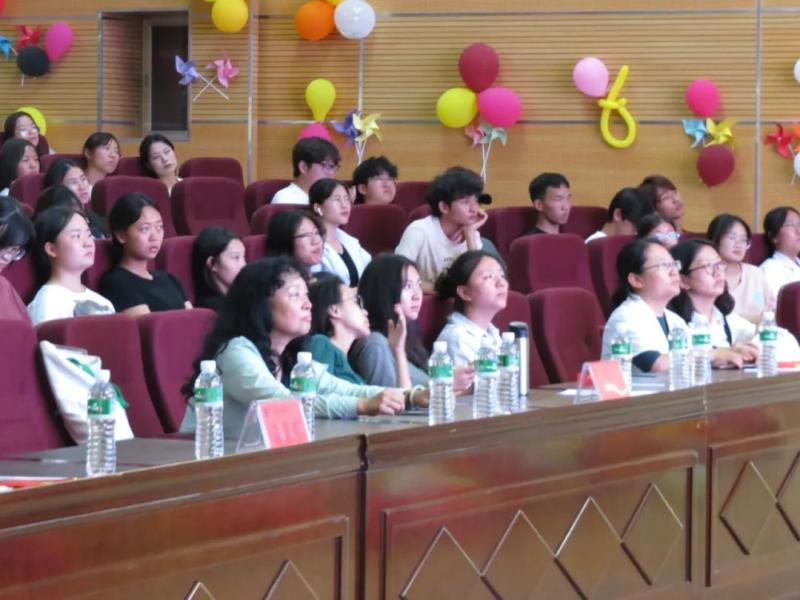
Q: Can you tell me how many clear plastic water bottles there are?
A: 10